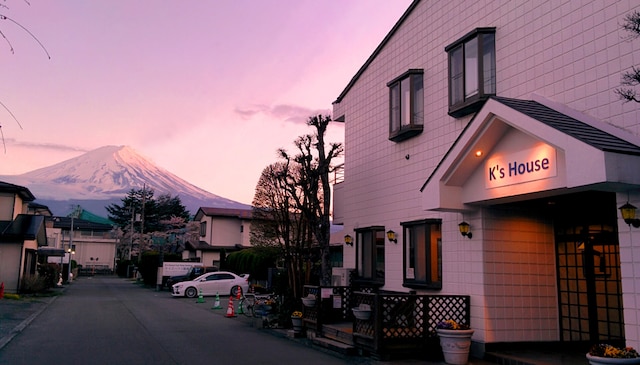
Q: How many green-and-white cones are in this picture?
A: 3